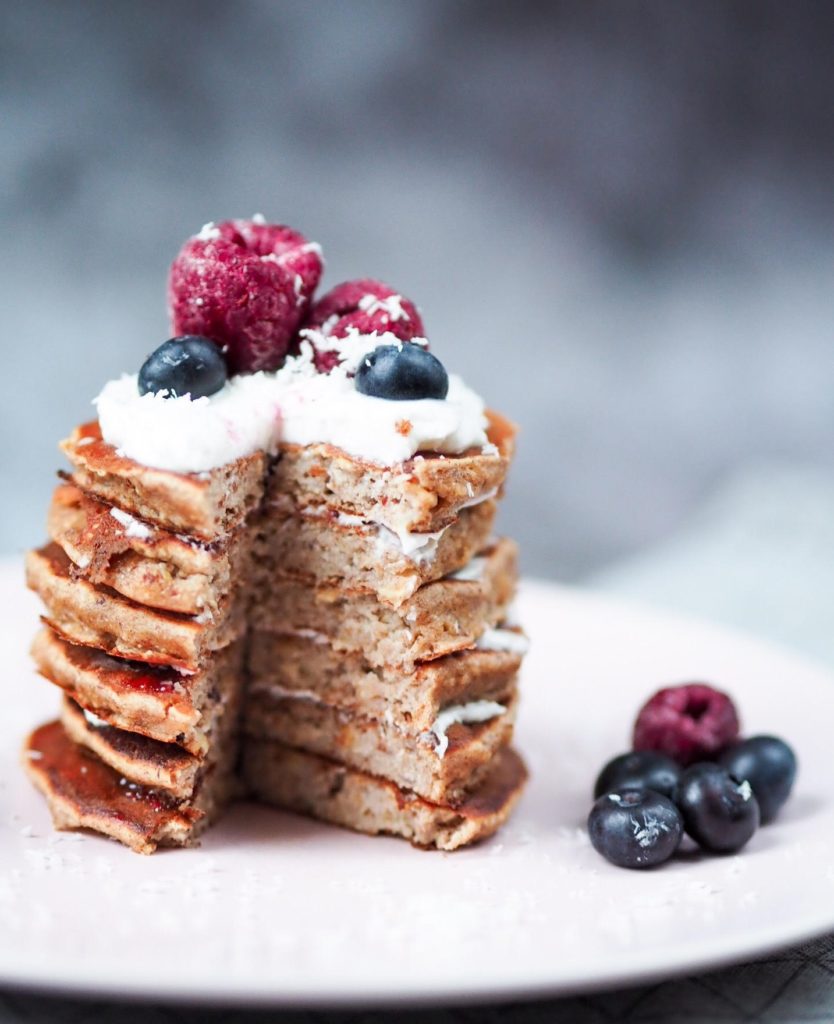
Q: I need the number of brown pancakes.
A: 6